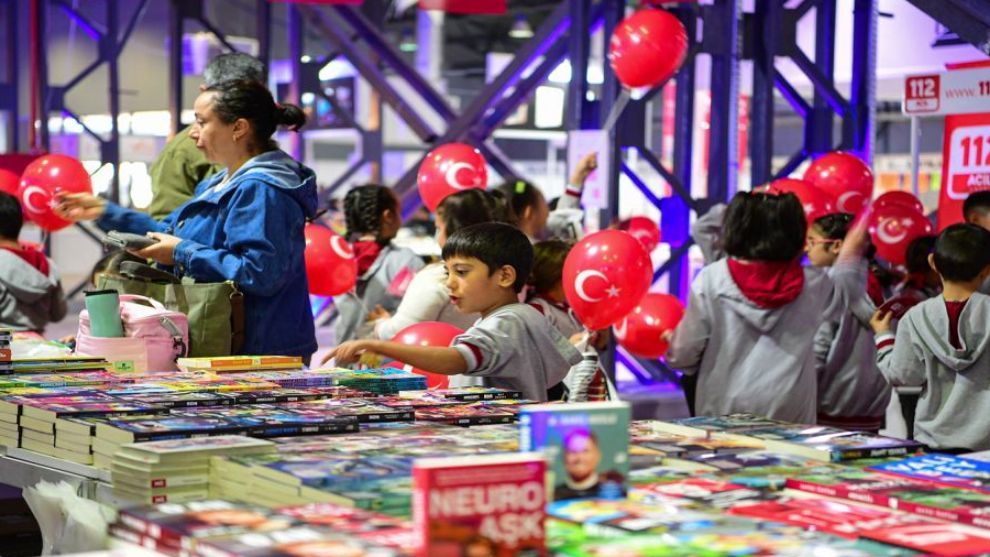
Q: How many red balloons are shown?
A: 13